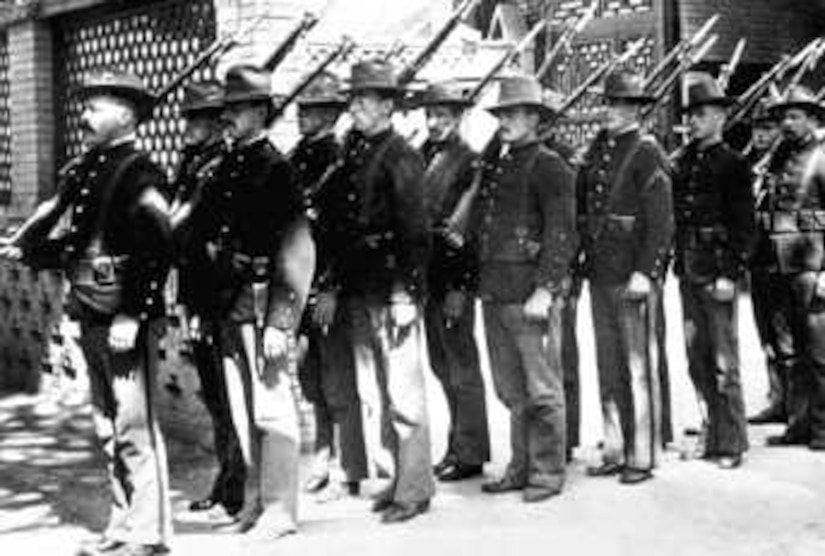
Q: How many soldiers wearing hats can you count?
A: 11